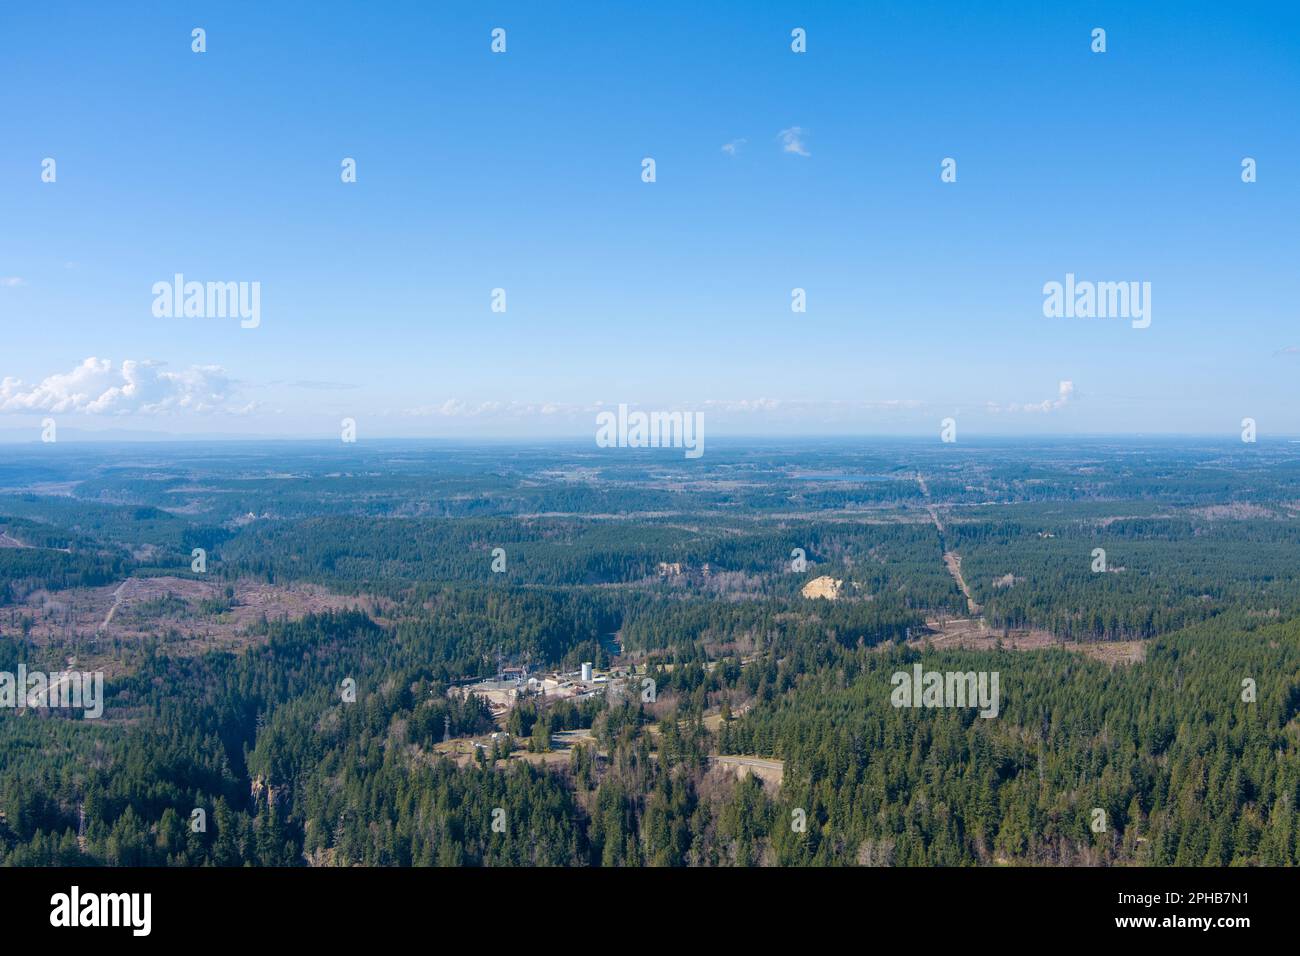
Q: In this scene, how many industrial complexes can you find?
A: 1